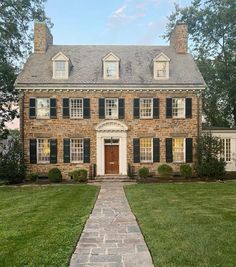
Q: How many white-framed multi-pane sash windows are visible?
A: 12